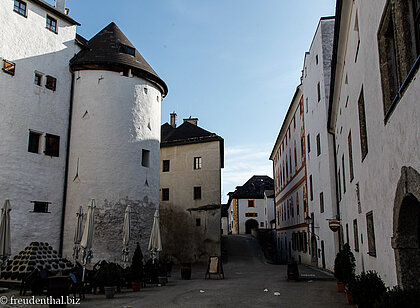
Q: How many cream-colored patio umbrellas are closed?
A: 5